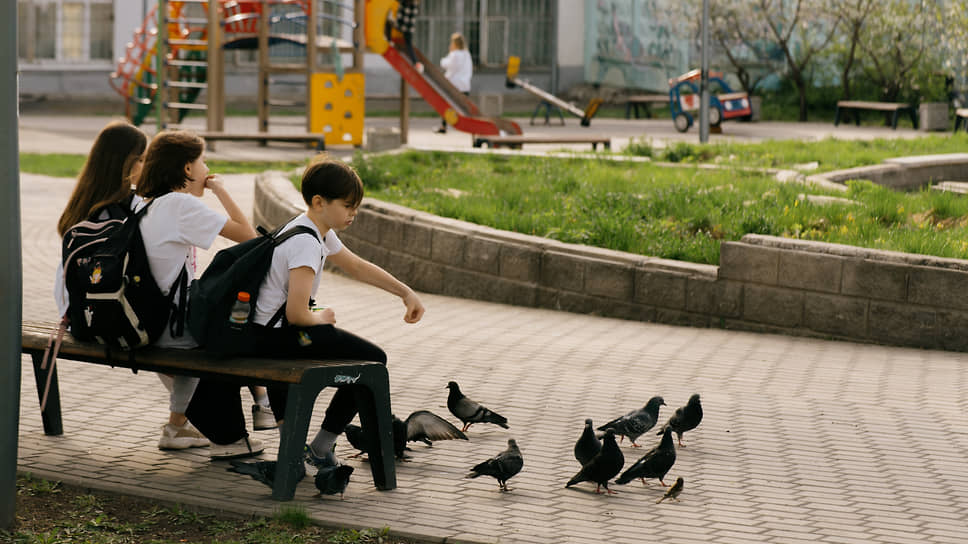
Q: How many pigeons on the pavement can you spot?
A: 11